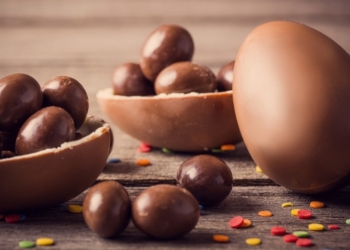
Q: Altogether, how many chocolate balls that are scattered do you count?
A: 3